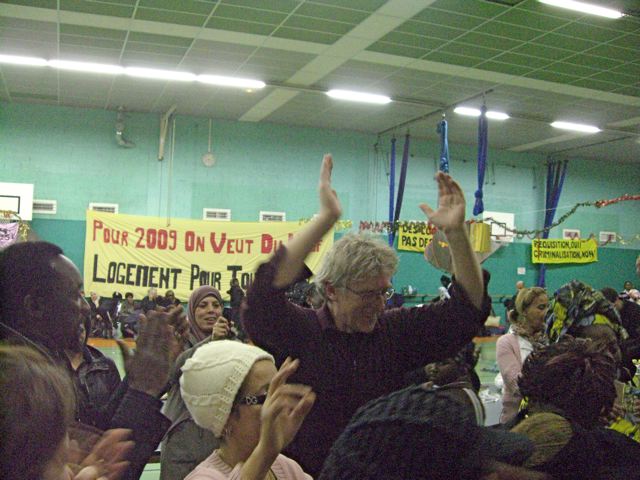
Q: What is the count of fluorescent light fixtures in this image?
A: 8